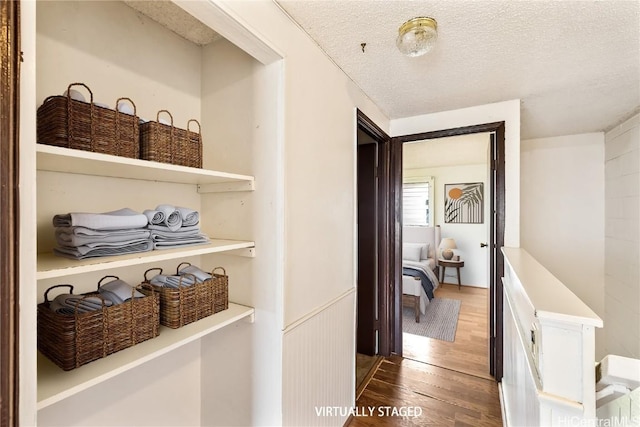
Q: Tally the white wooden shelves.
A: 3